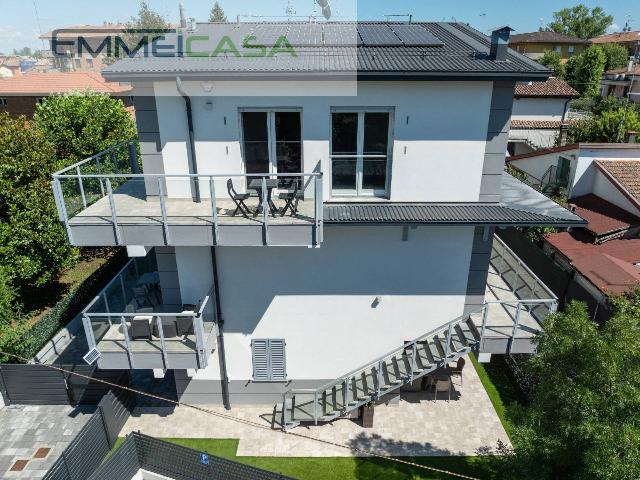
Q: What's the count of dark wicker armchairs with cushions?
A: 2